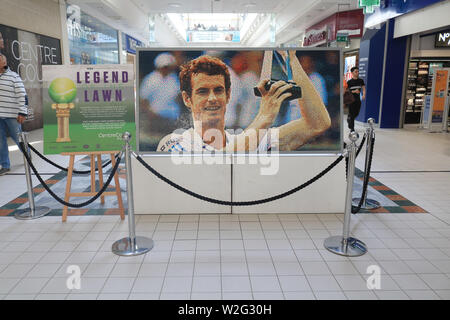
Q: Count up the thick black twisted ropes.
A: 5